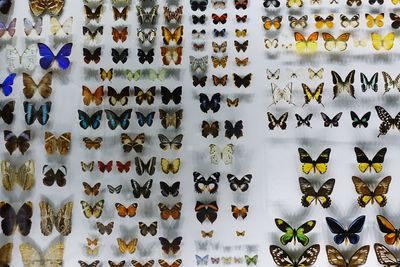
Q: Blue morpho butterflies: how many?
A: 2